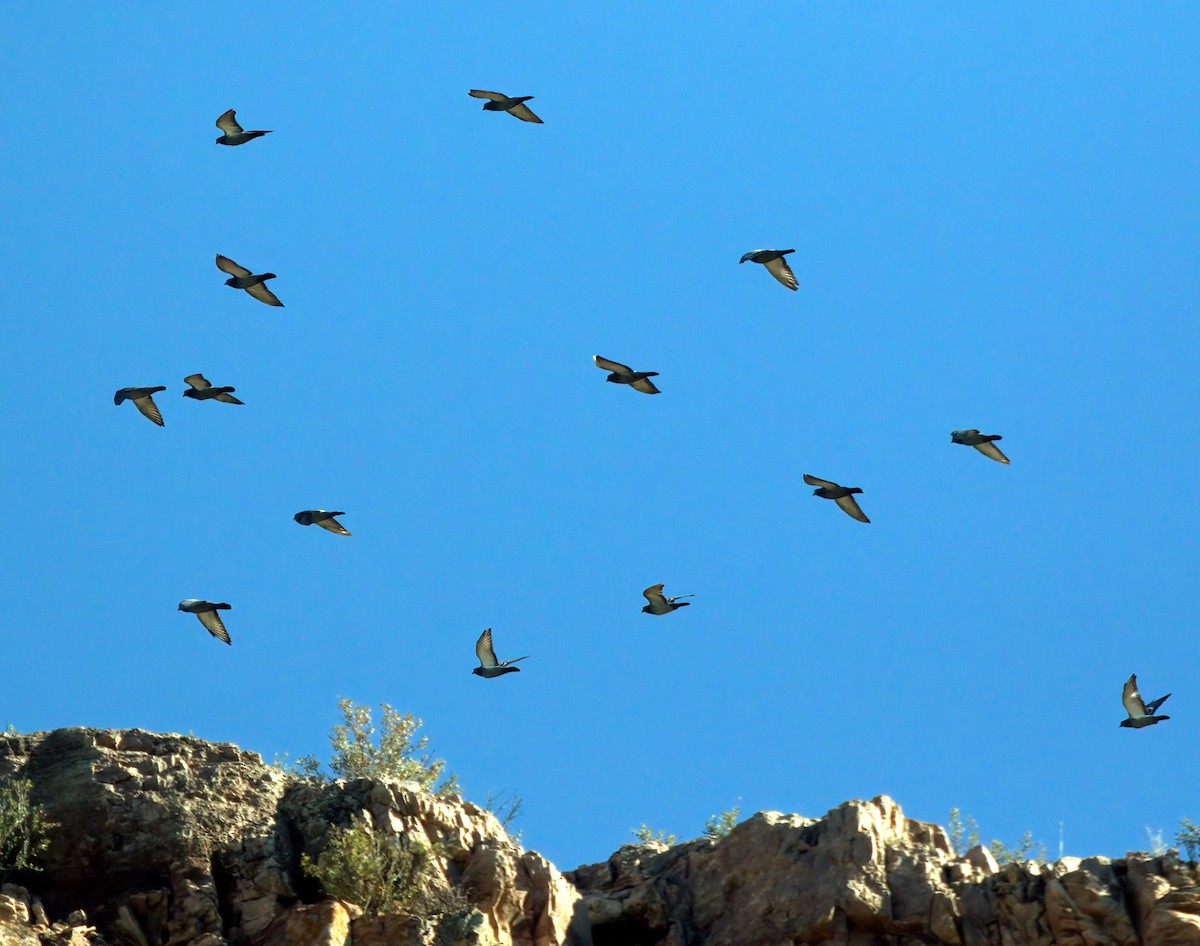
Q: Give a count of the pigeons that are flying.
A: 14